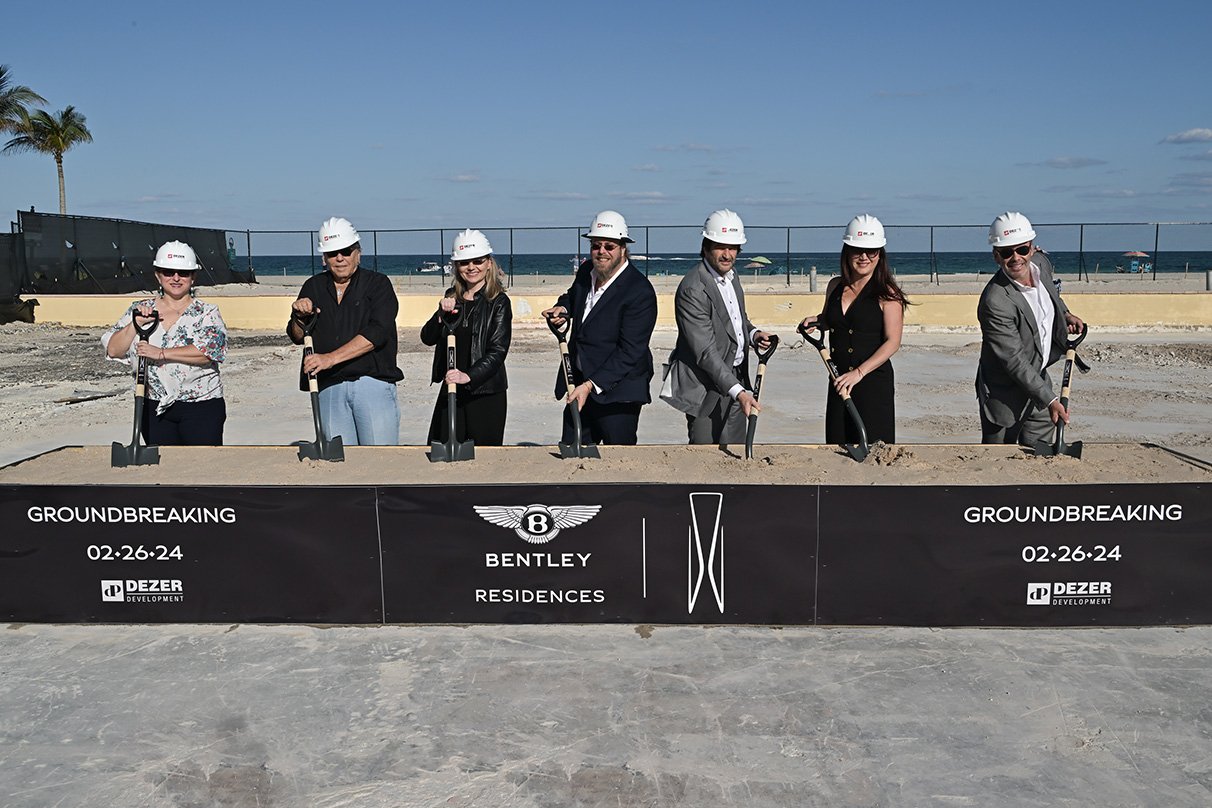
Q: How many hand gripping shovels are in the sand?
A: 7